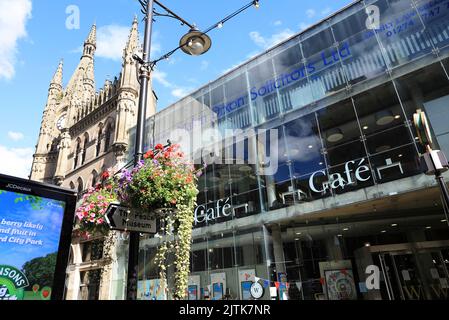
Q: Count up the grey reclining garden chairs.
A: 0